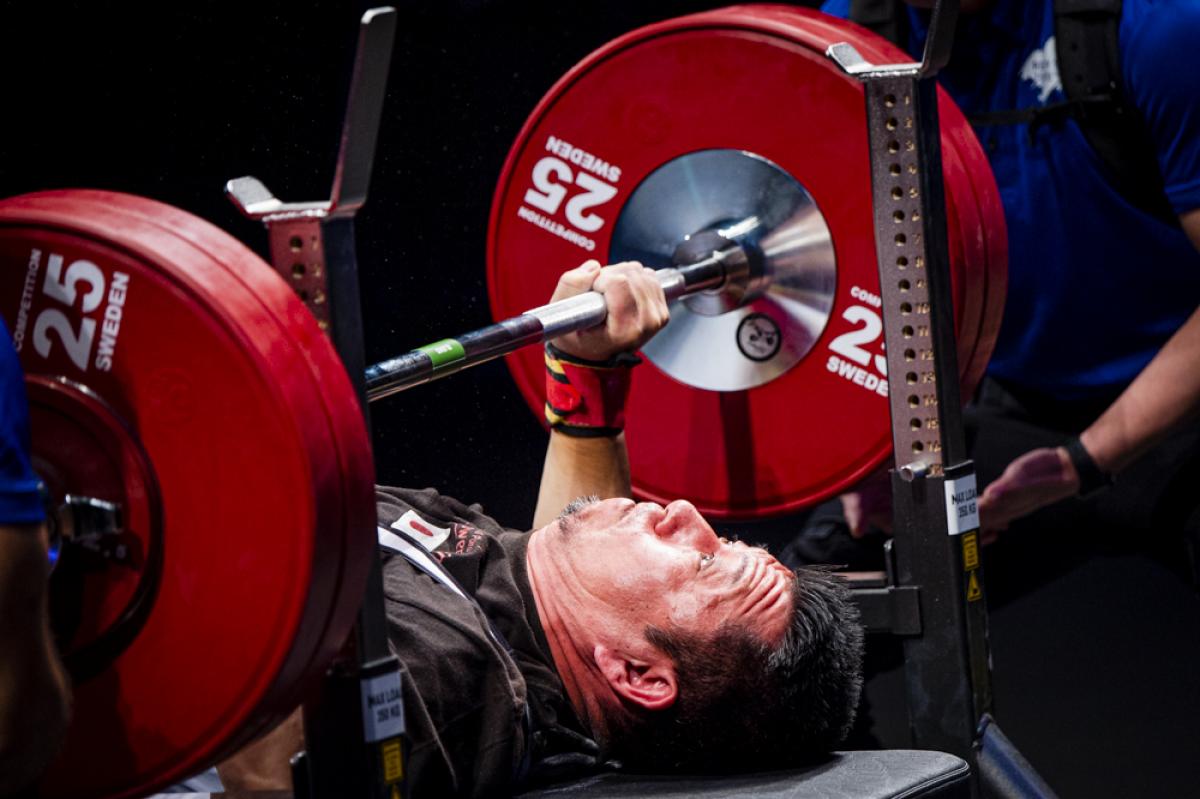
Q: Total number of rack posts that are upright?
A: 2